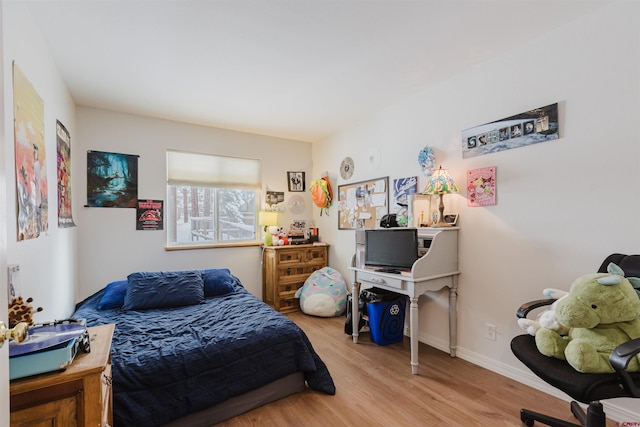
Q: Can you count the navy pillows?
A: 3